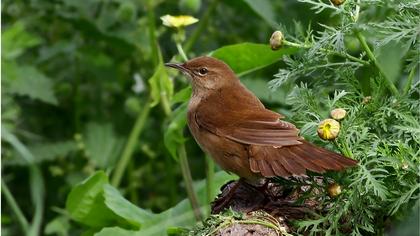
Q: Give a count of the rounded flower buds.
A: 5